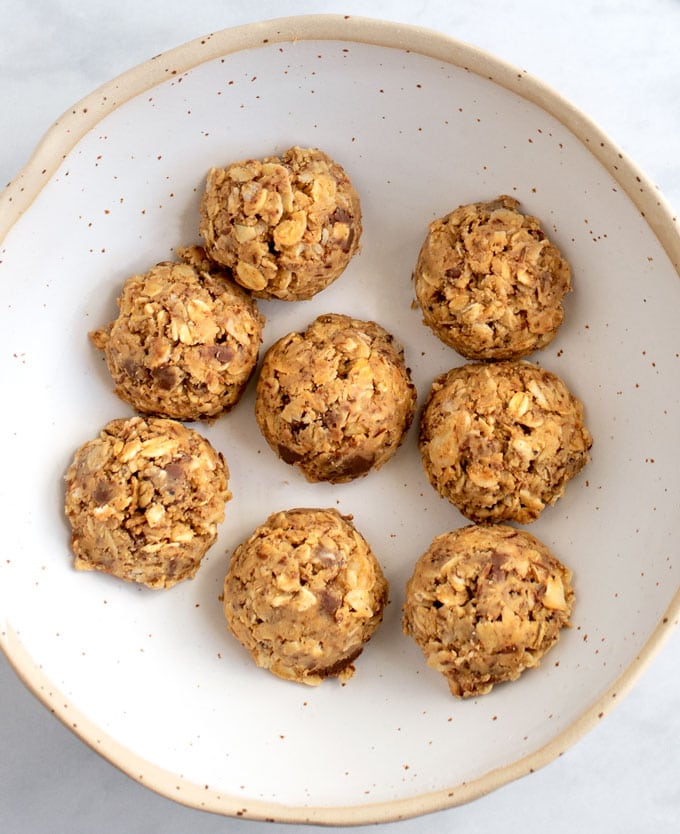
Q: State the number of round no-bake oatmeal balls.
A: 8